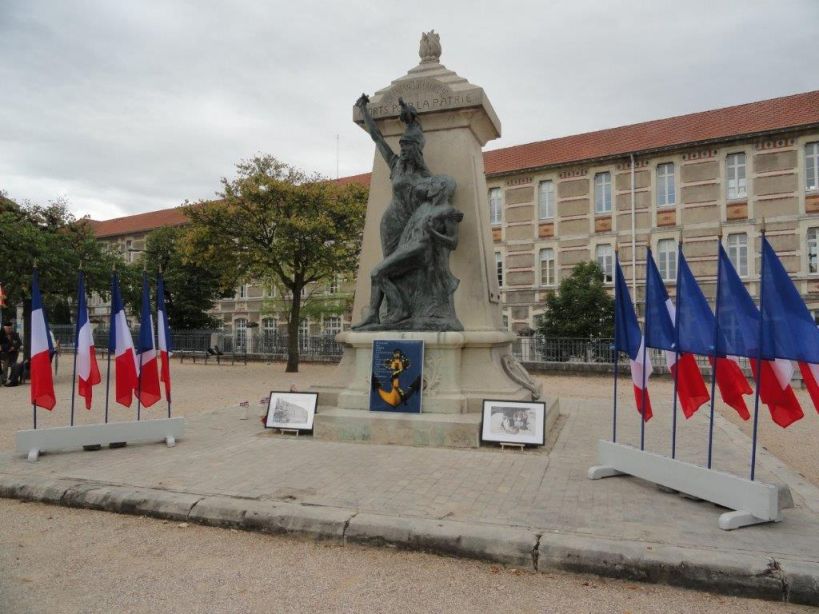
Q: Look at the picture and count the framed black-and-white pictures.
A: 2